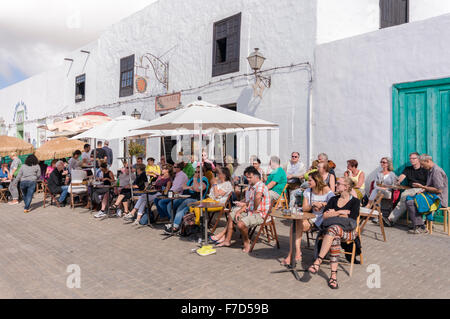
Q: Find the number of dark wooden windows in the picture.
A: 4